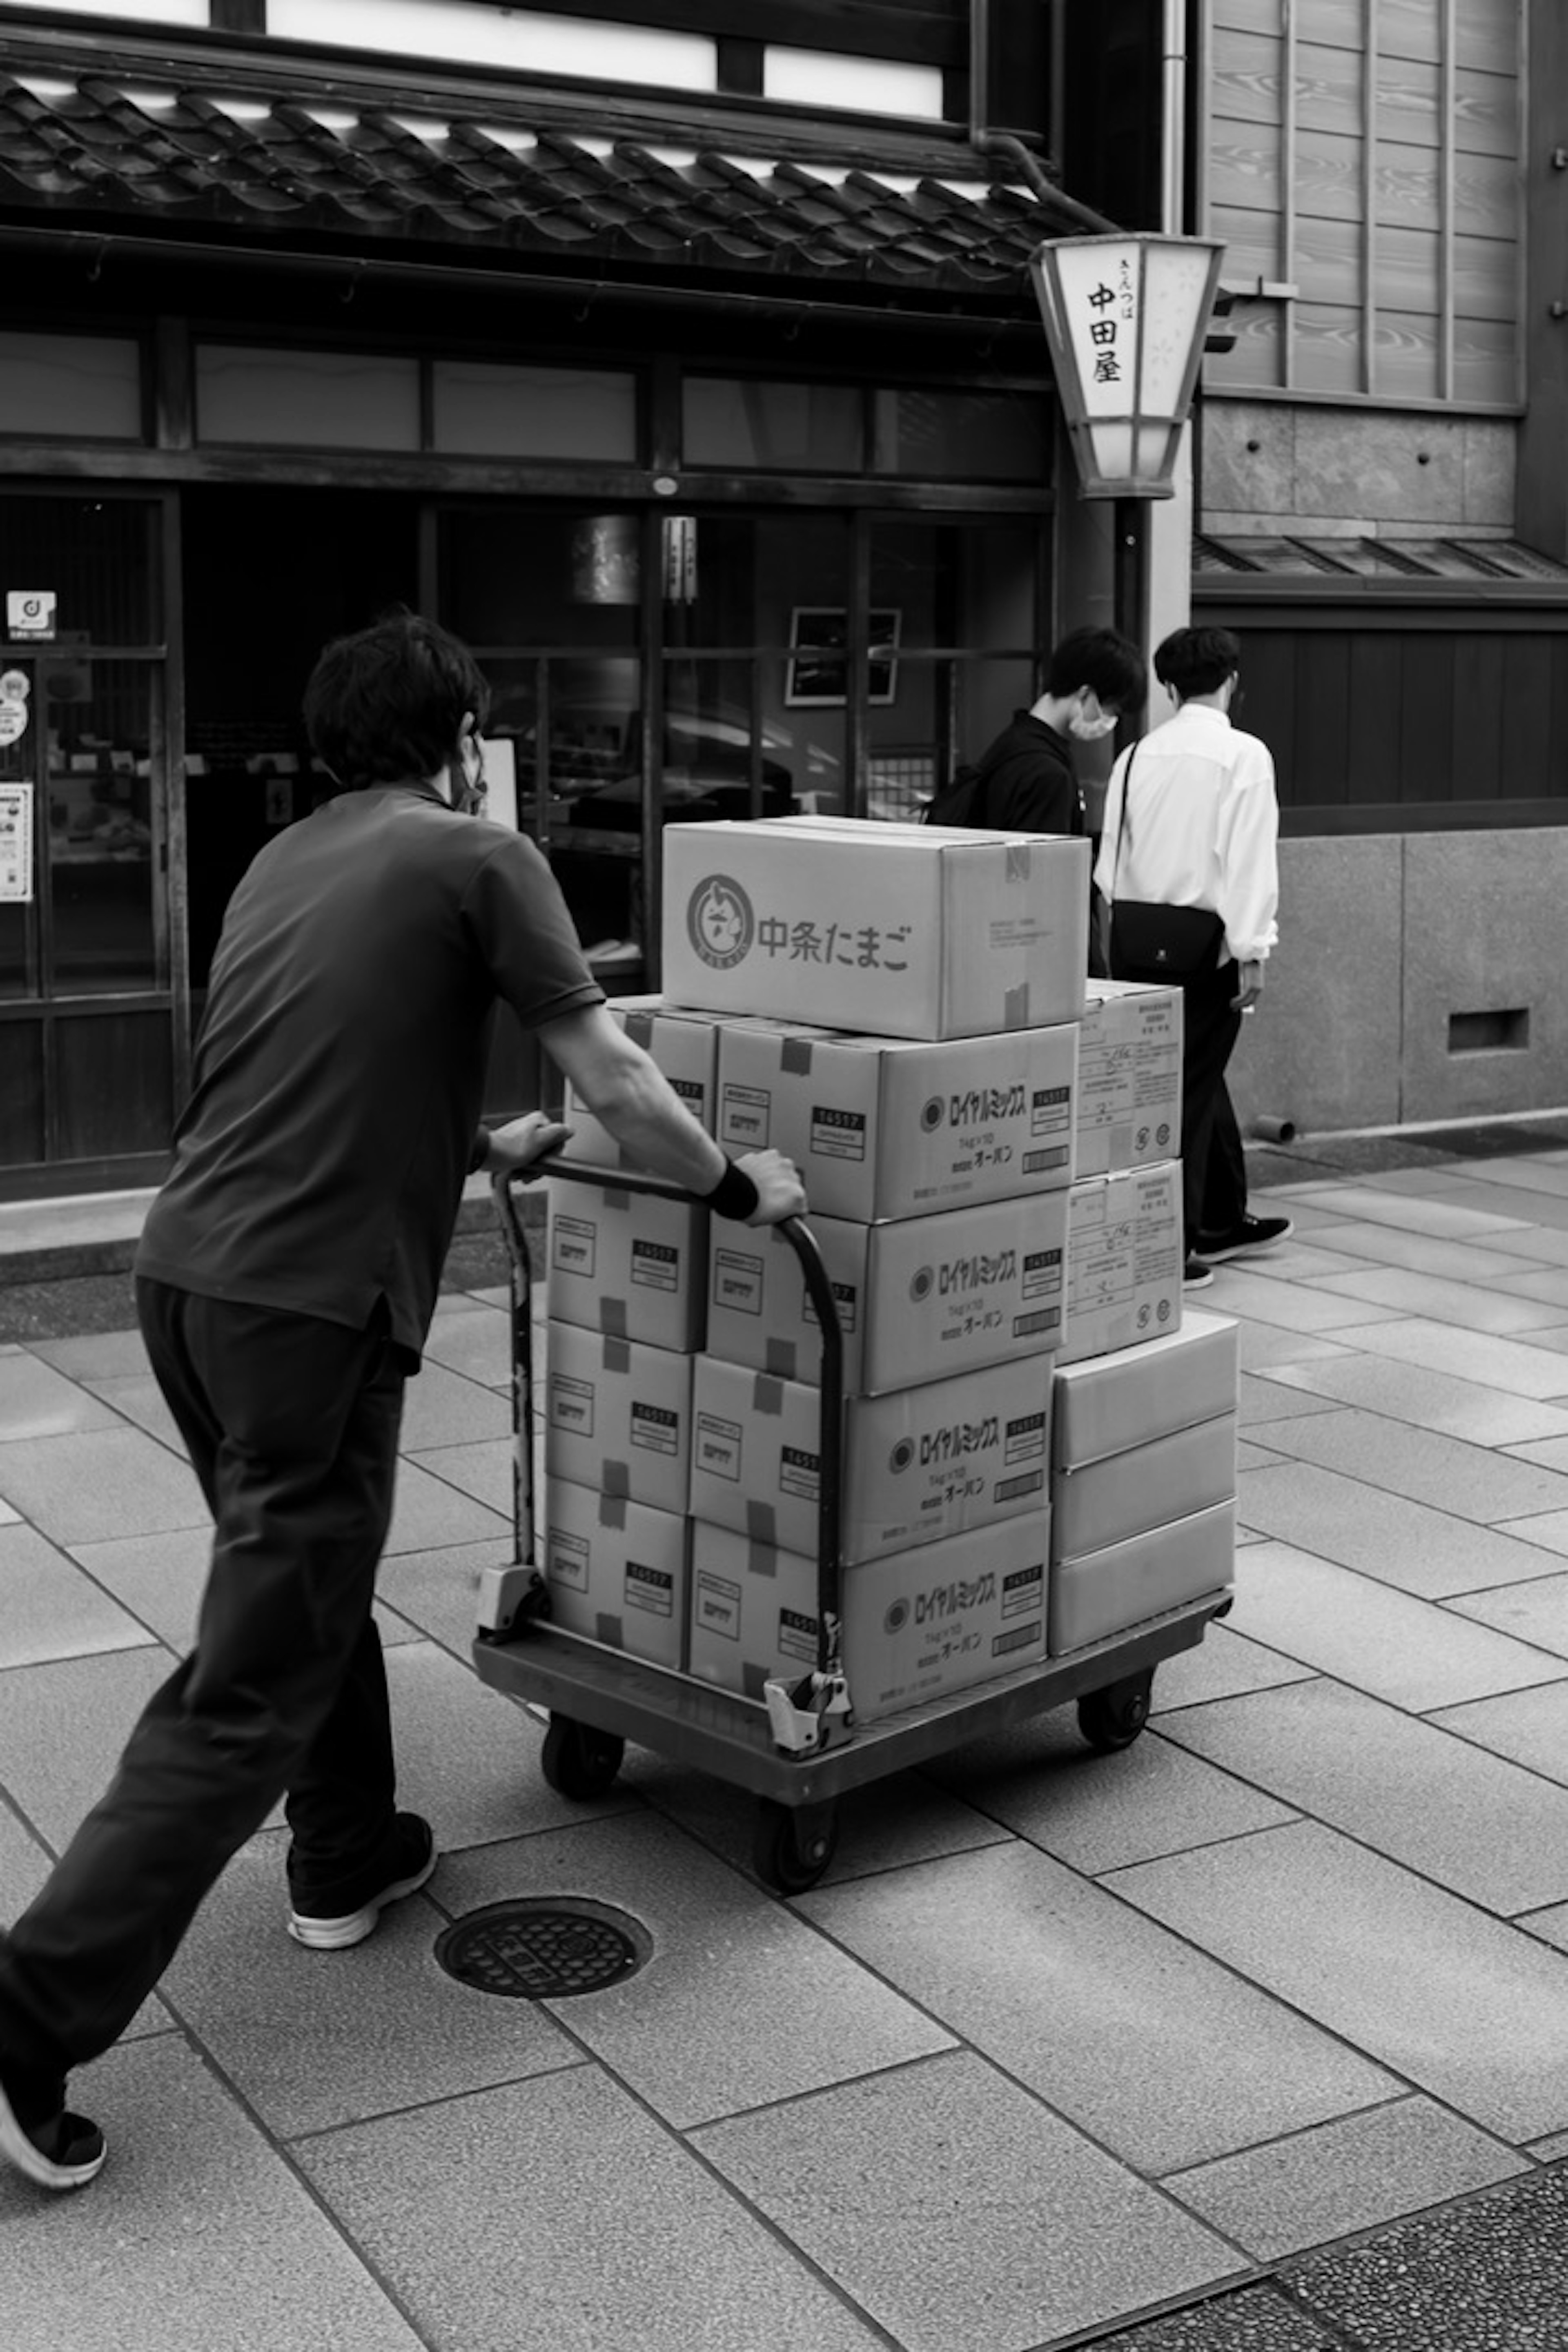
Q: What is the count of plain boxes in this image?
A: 3